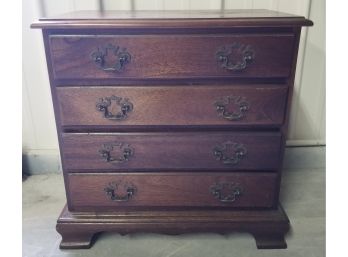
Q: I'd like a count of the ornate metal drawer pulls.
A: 8